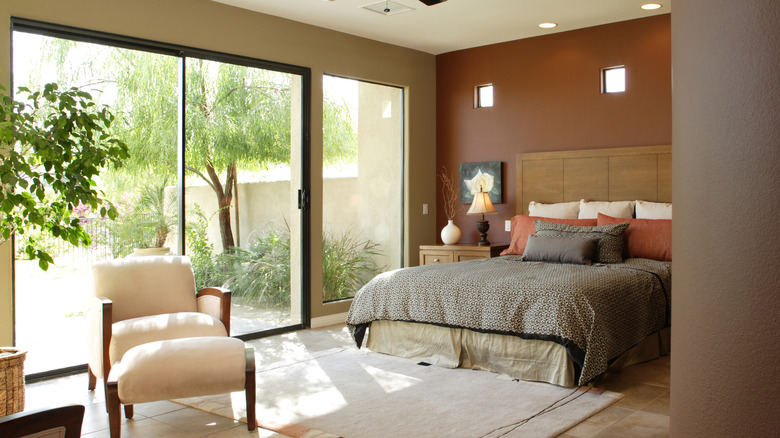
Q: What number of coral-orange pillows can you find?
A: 2